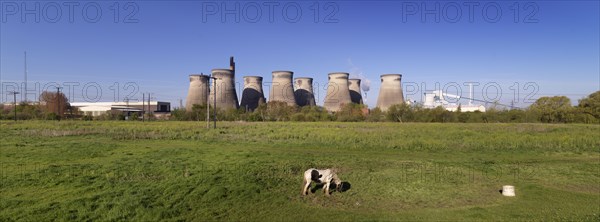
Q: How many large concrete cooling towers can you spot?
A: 8